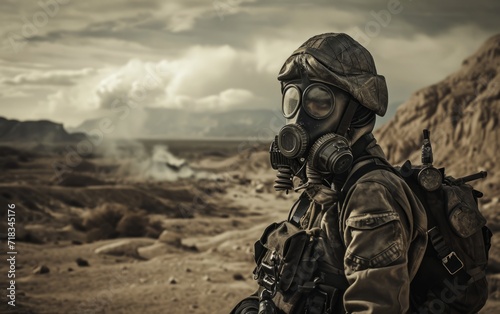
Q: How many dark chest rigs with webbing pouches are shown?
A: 1